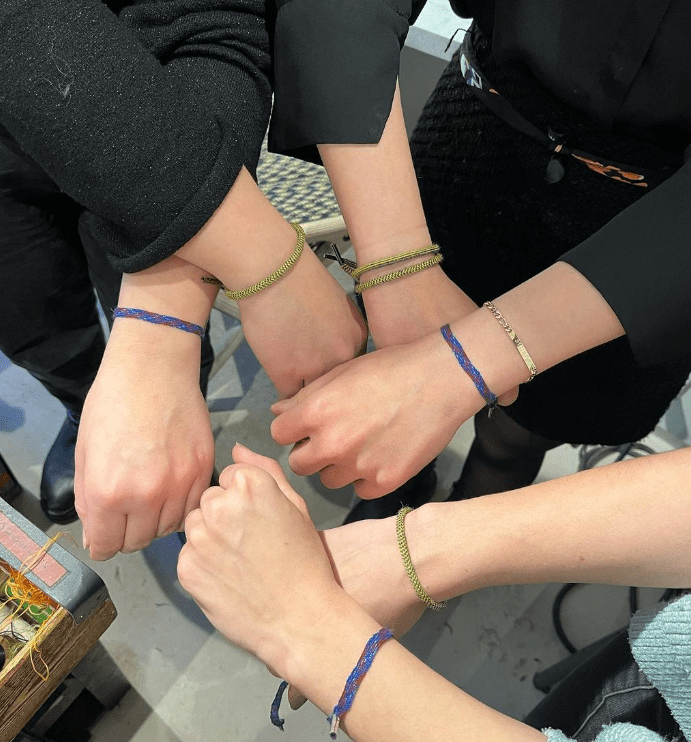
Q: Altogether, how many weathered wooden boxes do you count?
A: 1